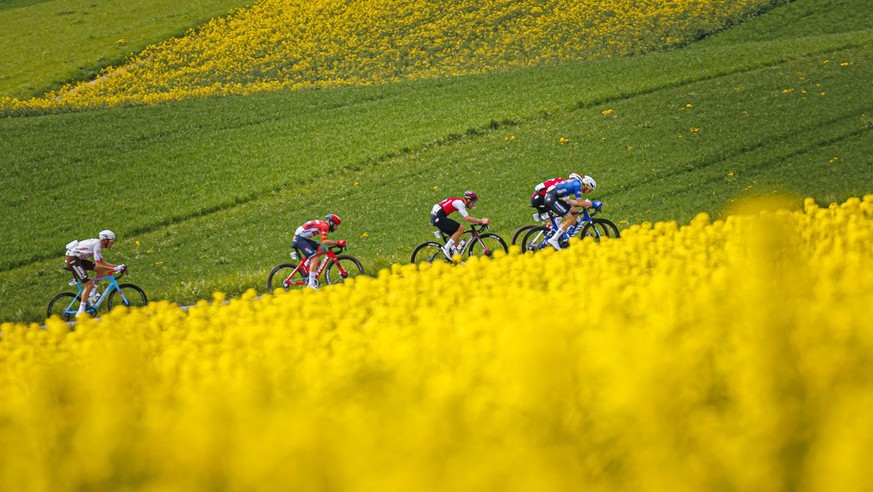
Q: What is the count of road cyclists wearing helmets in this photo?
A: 5